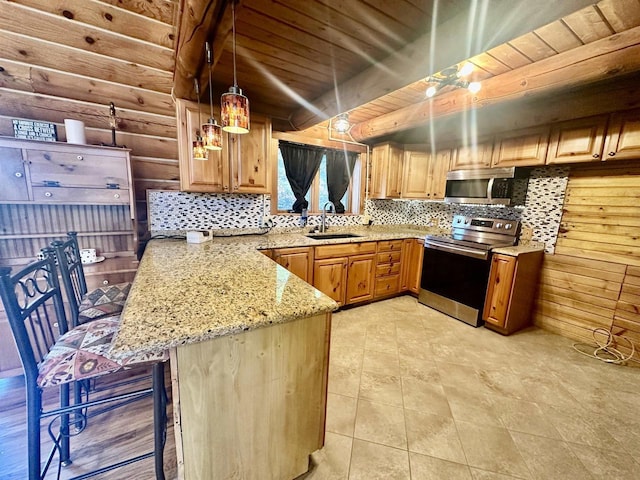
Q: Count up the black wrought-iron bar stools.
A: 2